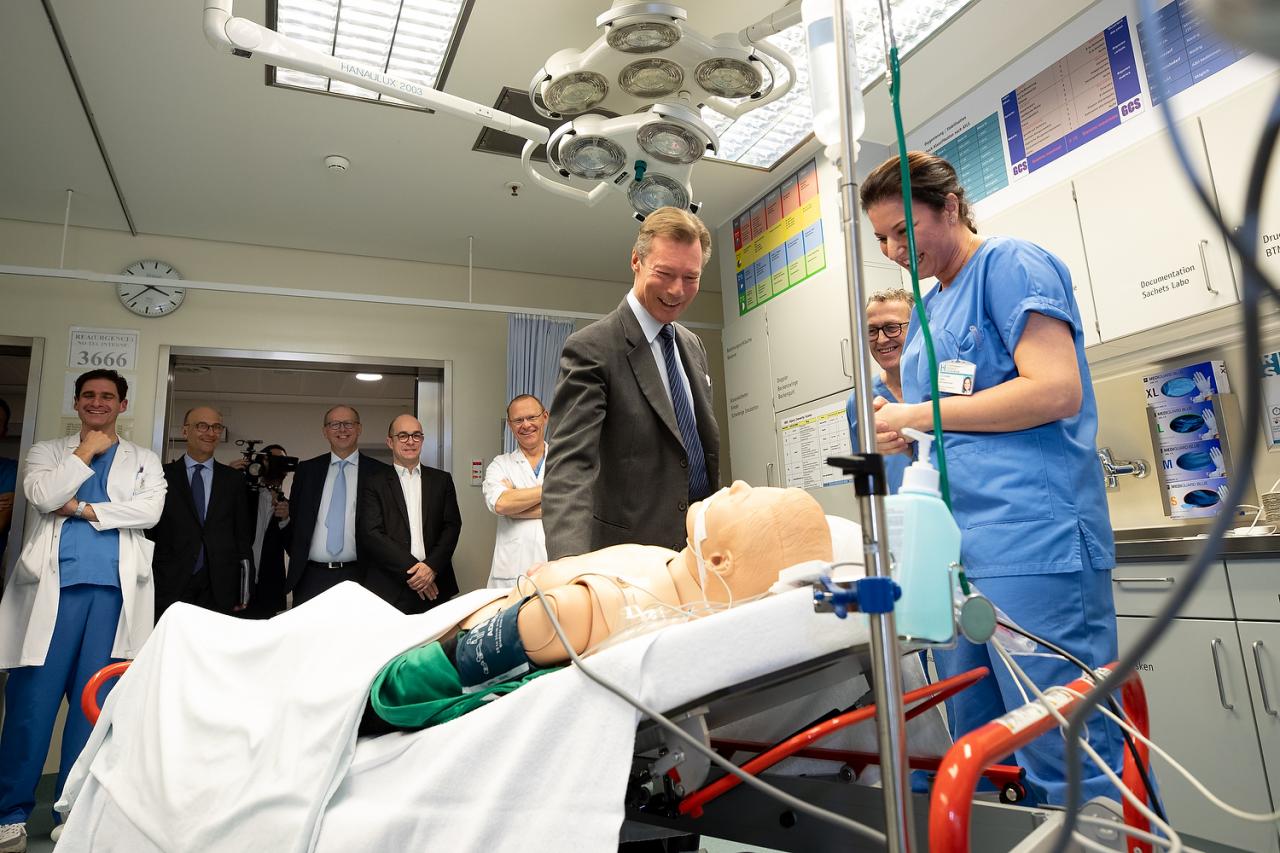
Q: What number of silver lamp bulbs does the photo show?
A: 7